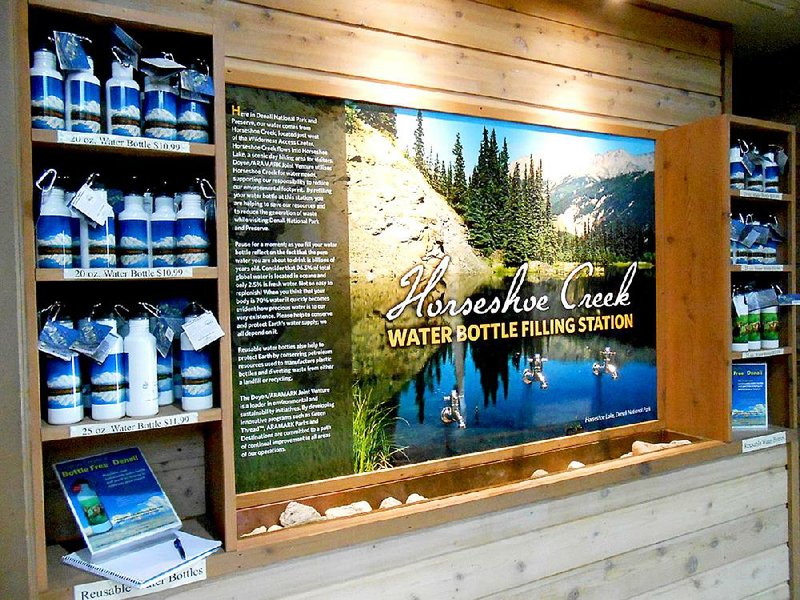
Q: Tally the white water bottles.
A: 1